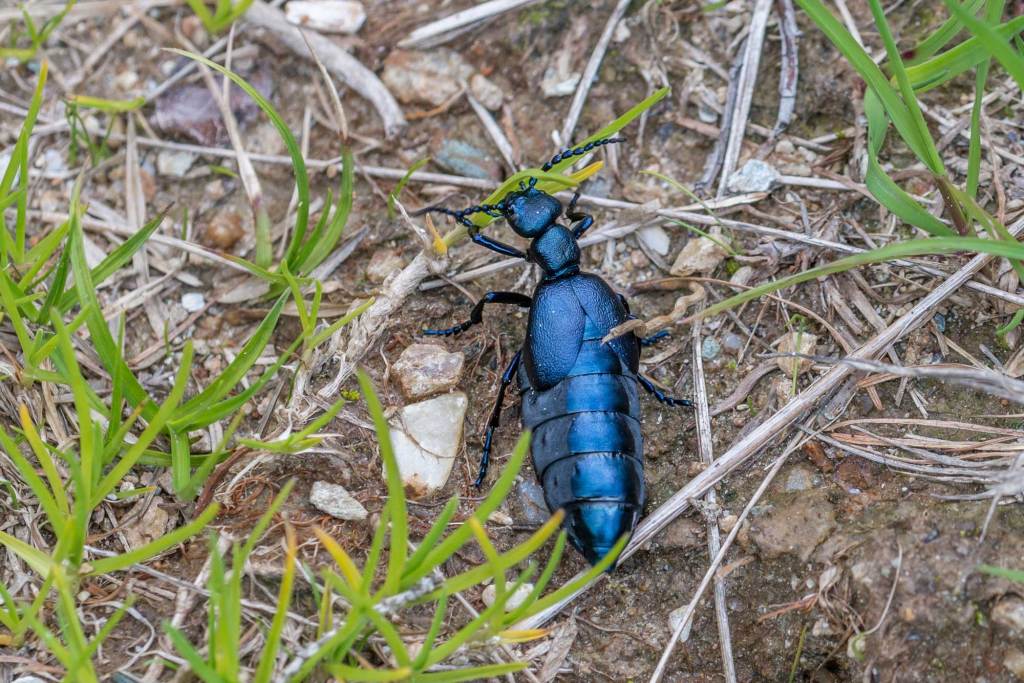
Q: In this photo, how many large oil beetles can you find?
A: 1